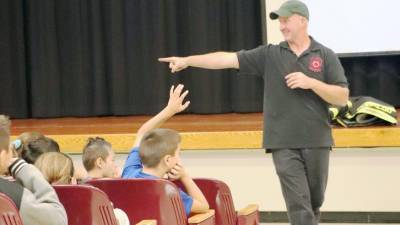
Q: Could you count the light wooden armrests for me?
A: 3